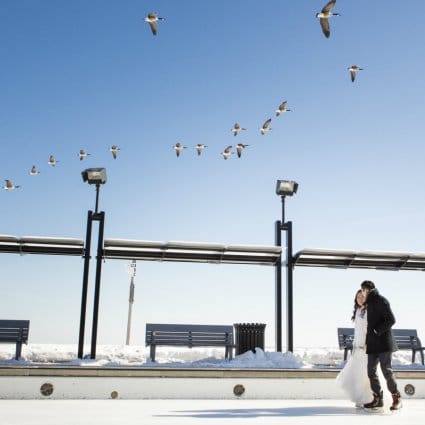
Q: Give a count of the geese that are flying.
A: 15